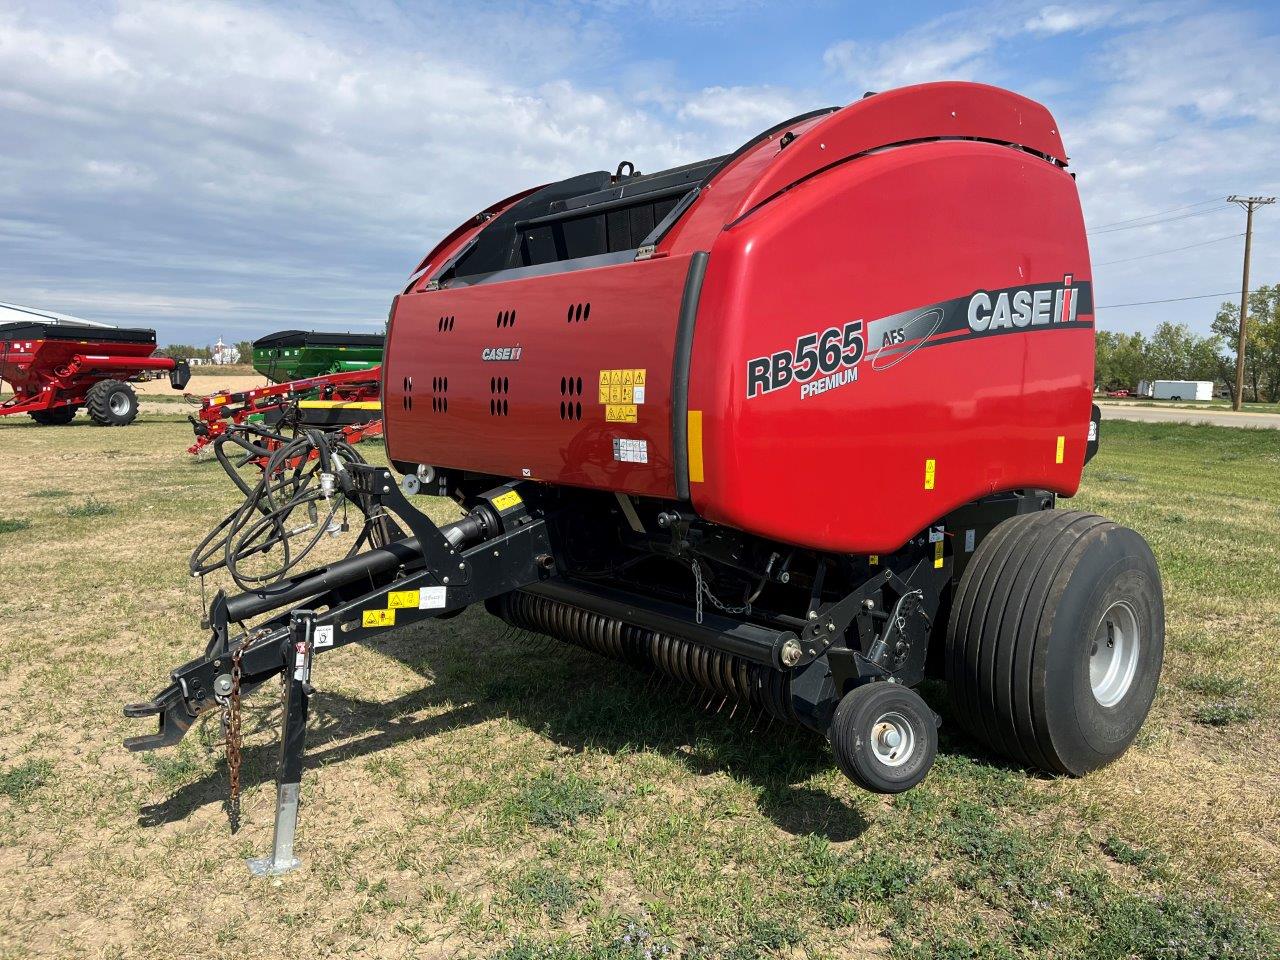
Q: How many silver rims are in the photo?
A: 3